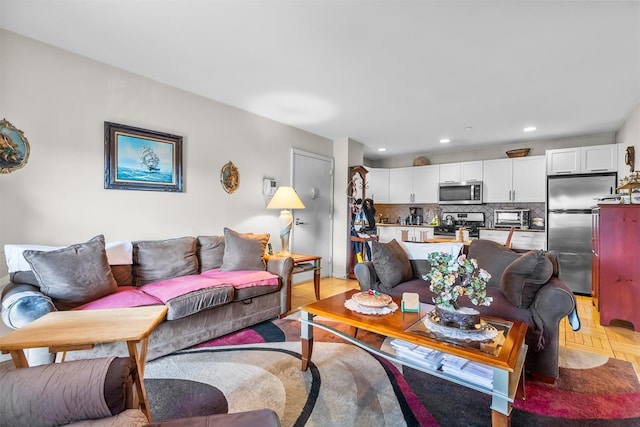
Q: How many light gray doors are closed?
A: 1